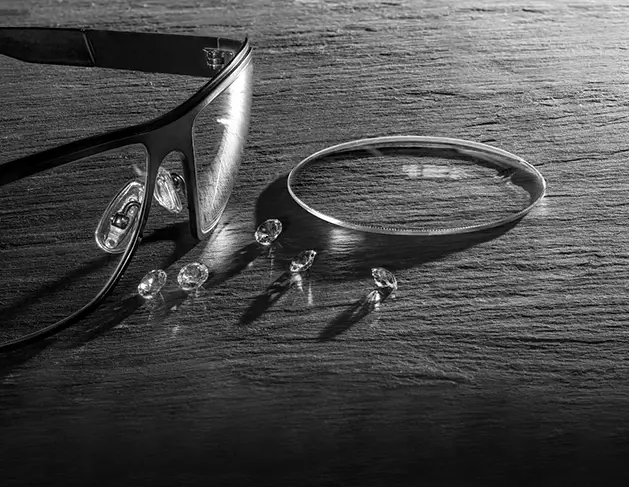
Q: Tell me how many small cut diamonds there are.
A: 5